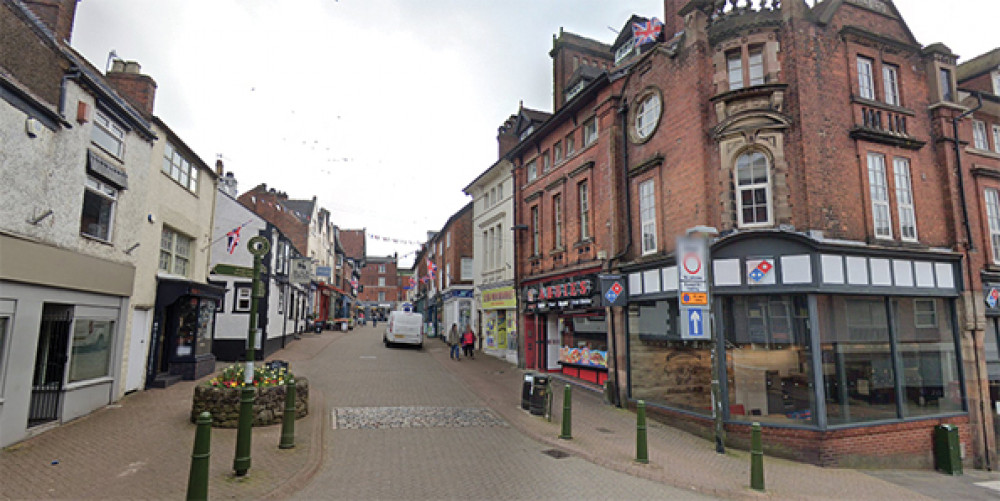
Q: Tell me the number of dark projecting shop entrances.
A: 1